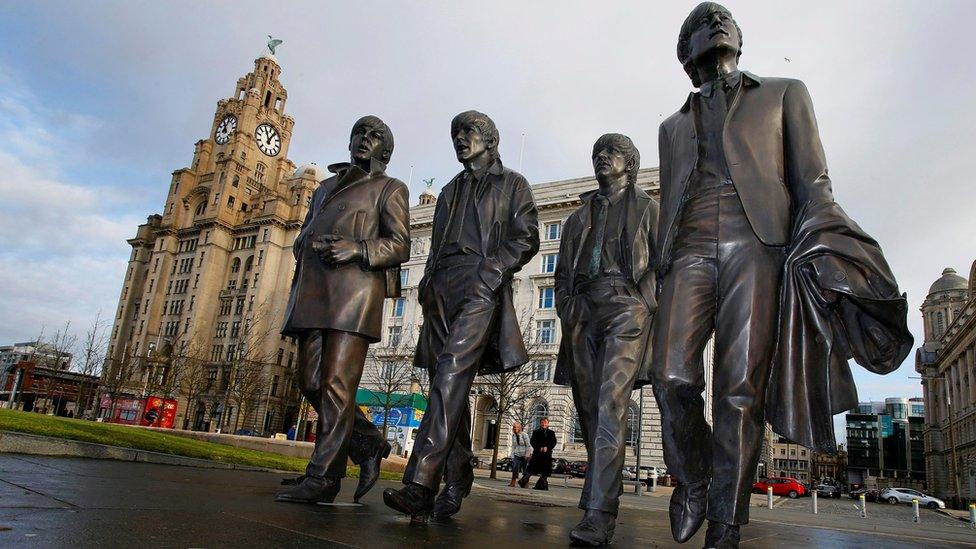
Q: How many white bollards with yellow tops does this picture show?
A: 5